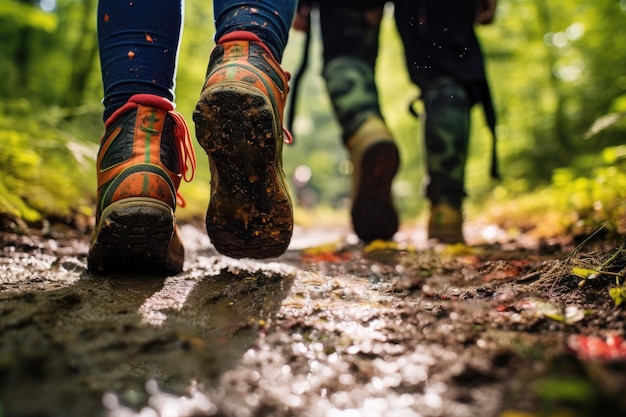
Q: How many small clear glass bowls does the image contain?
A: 0